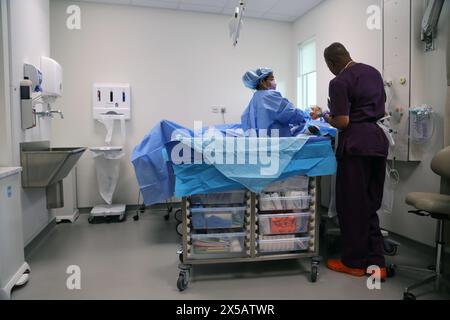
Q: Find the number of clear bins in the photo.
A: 7